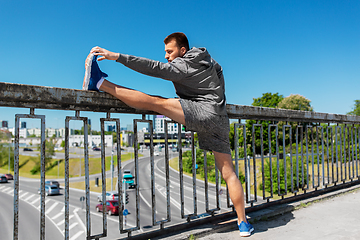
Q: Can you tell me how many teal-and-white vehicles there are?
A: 1